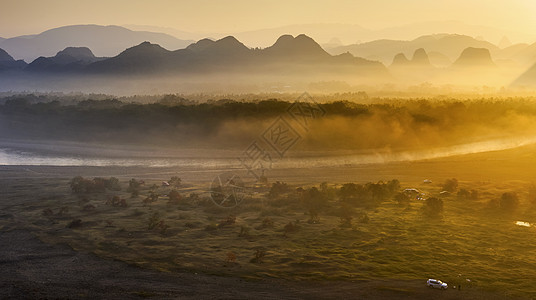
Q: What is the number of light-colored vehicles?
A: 1